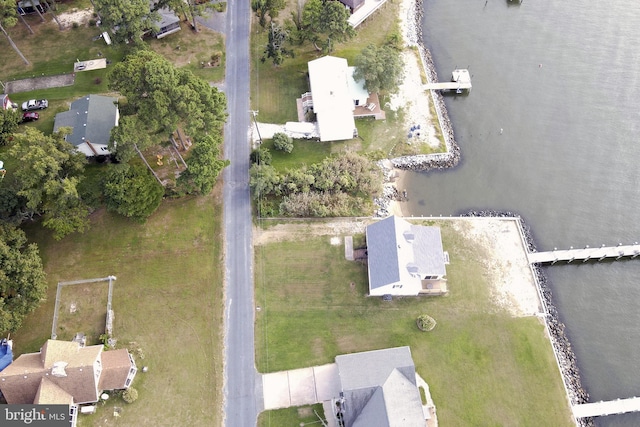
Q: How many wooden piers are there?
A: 3